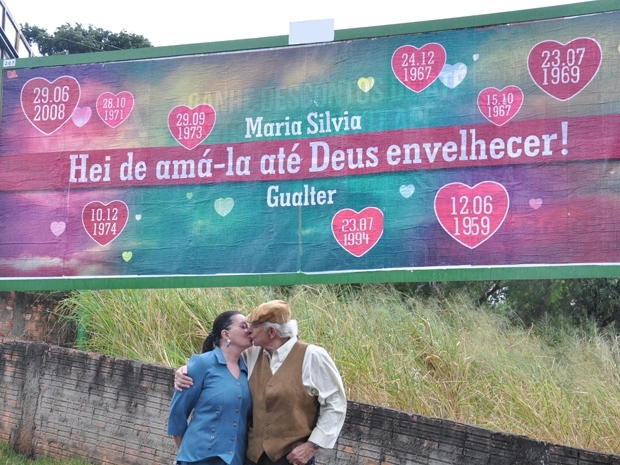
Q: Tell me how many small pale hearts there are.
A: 11